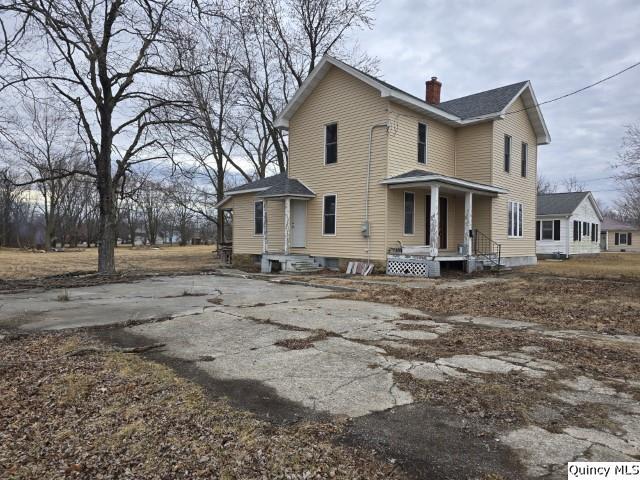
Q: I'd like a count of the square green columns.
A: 0